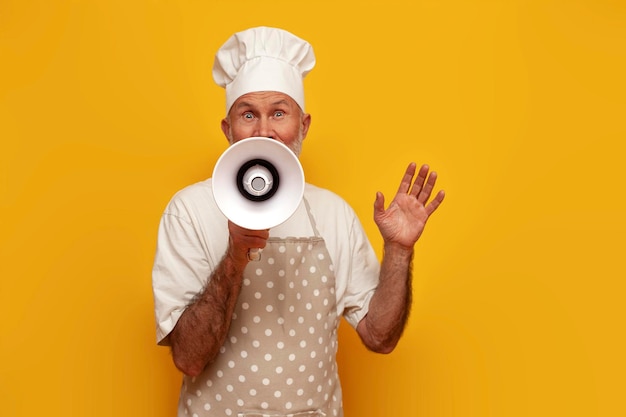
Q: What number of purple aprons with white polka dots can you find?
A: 0